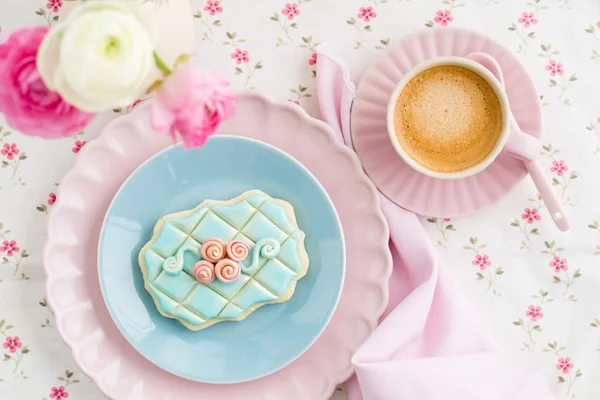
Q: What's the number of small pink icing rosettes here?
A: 4